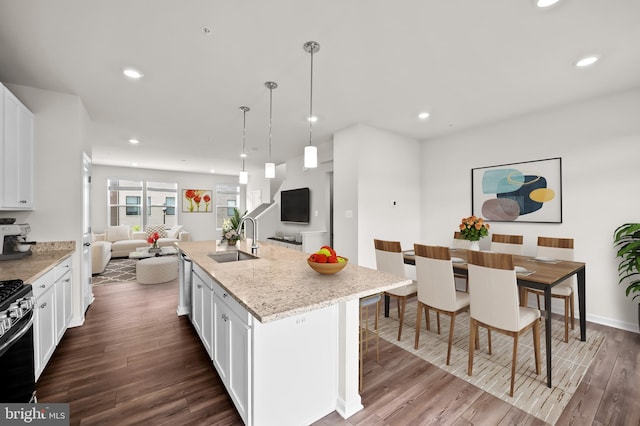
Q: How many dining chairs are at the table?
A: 6